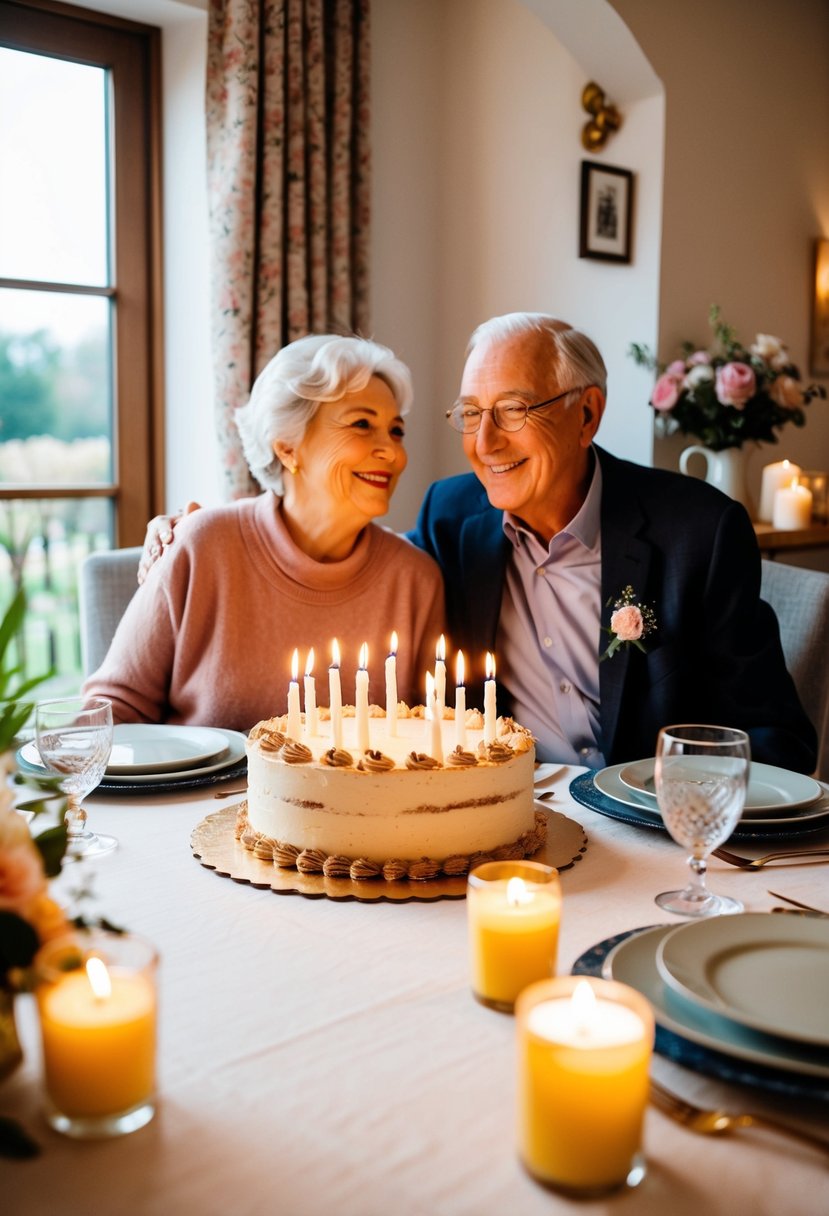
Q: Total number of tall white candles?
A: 9